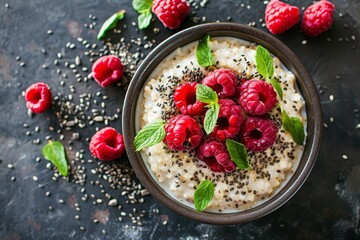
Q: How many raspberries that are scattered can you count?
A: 6